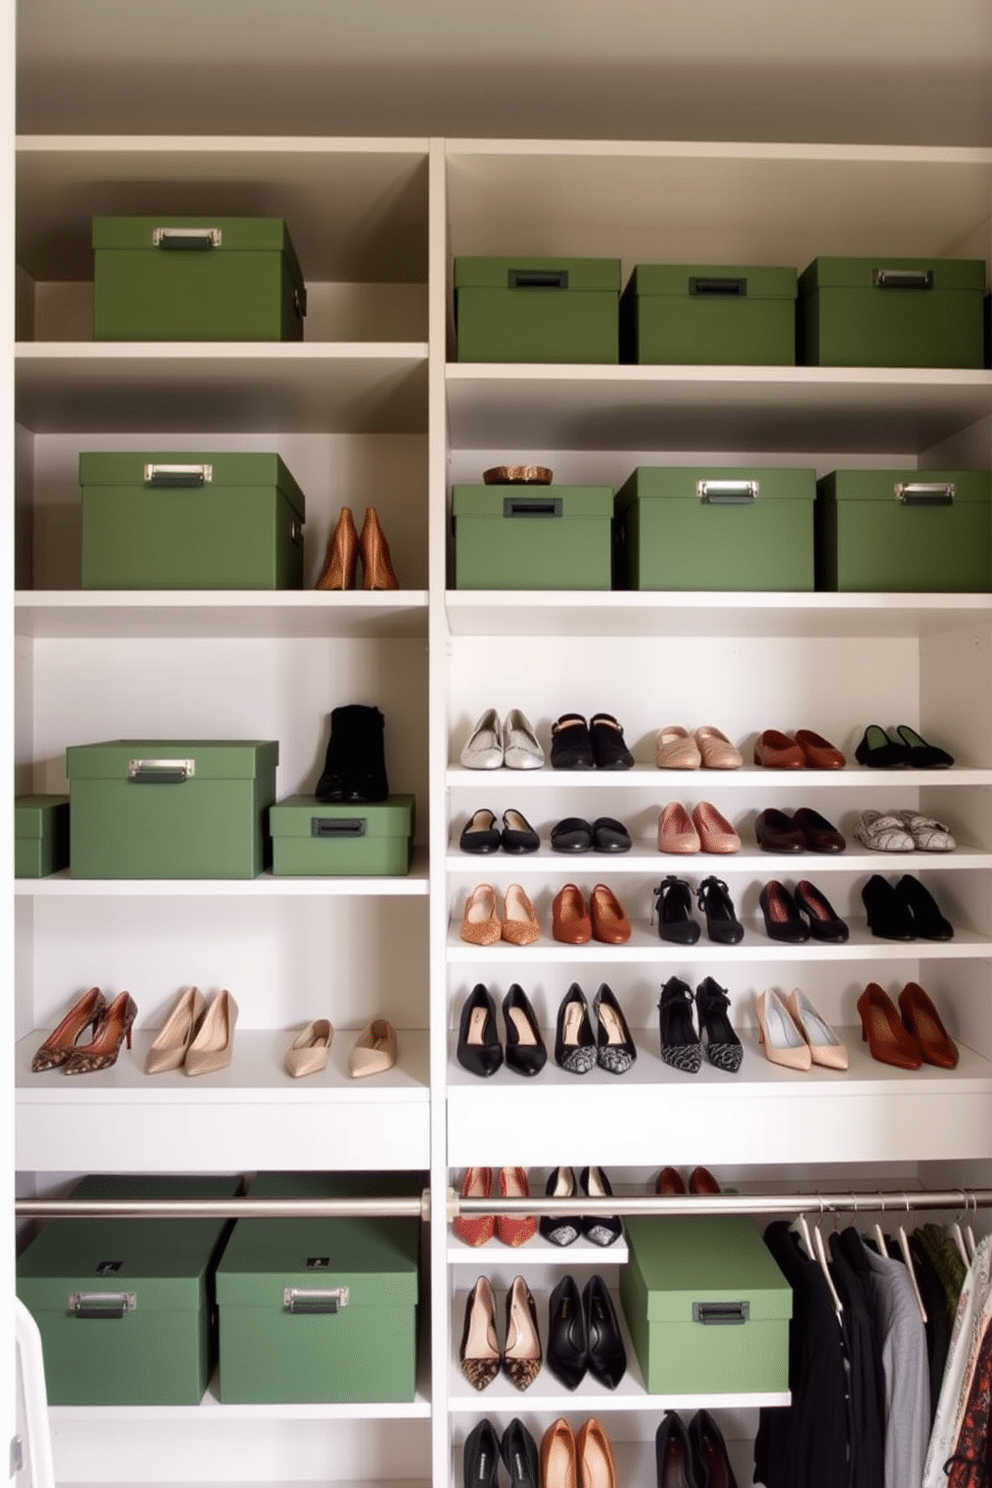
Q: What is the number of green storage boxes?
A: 14